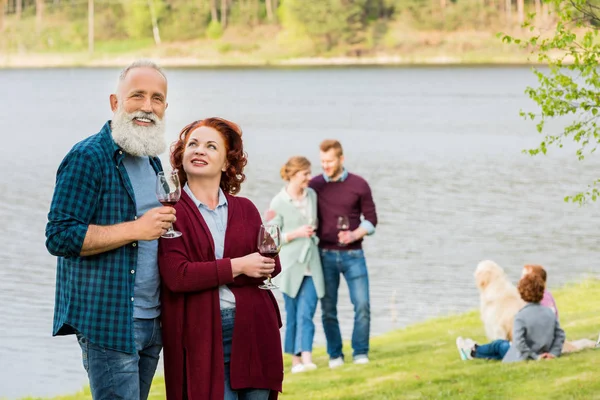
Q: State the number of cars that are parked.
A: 0